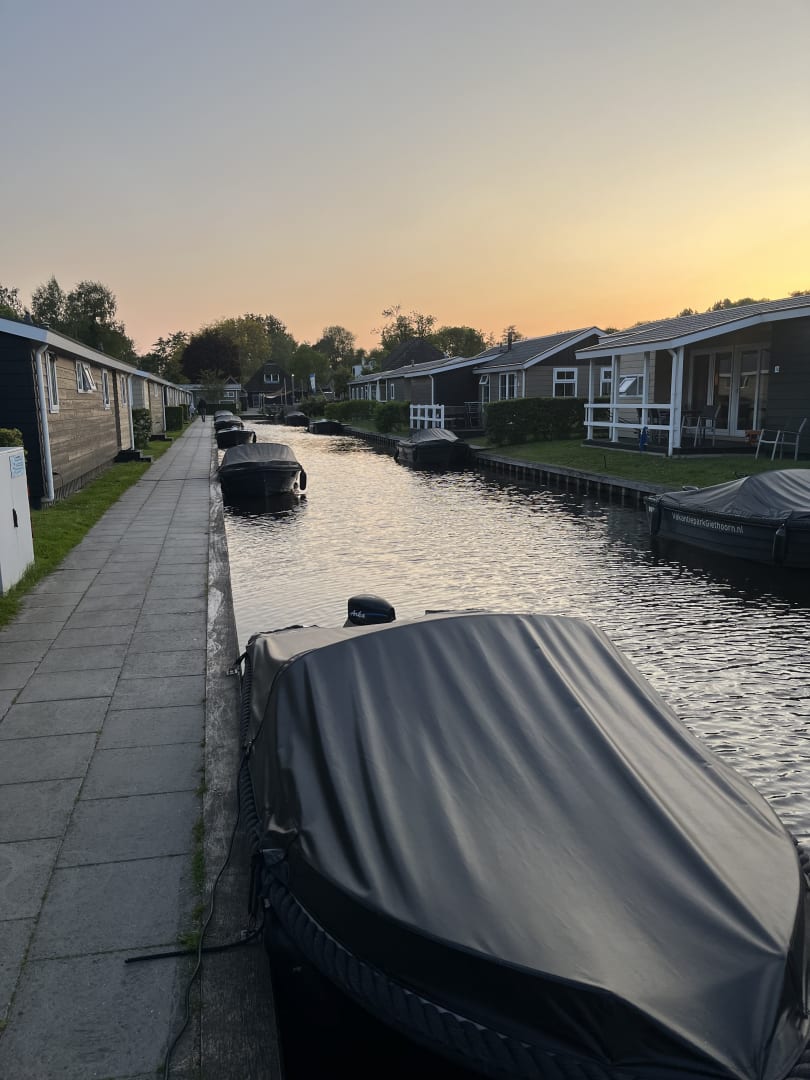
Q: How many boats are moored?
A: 9